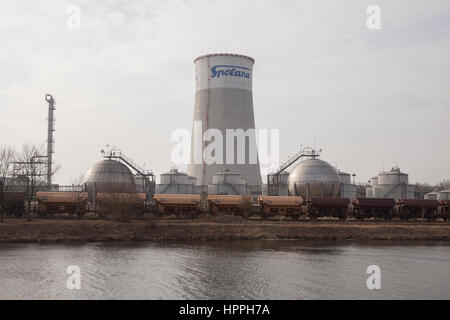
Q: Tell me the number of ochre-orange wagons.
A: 5